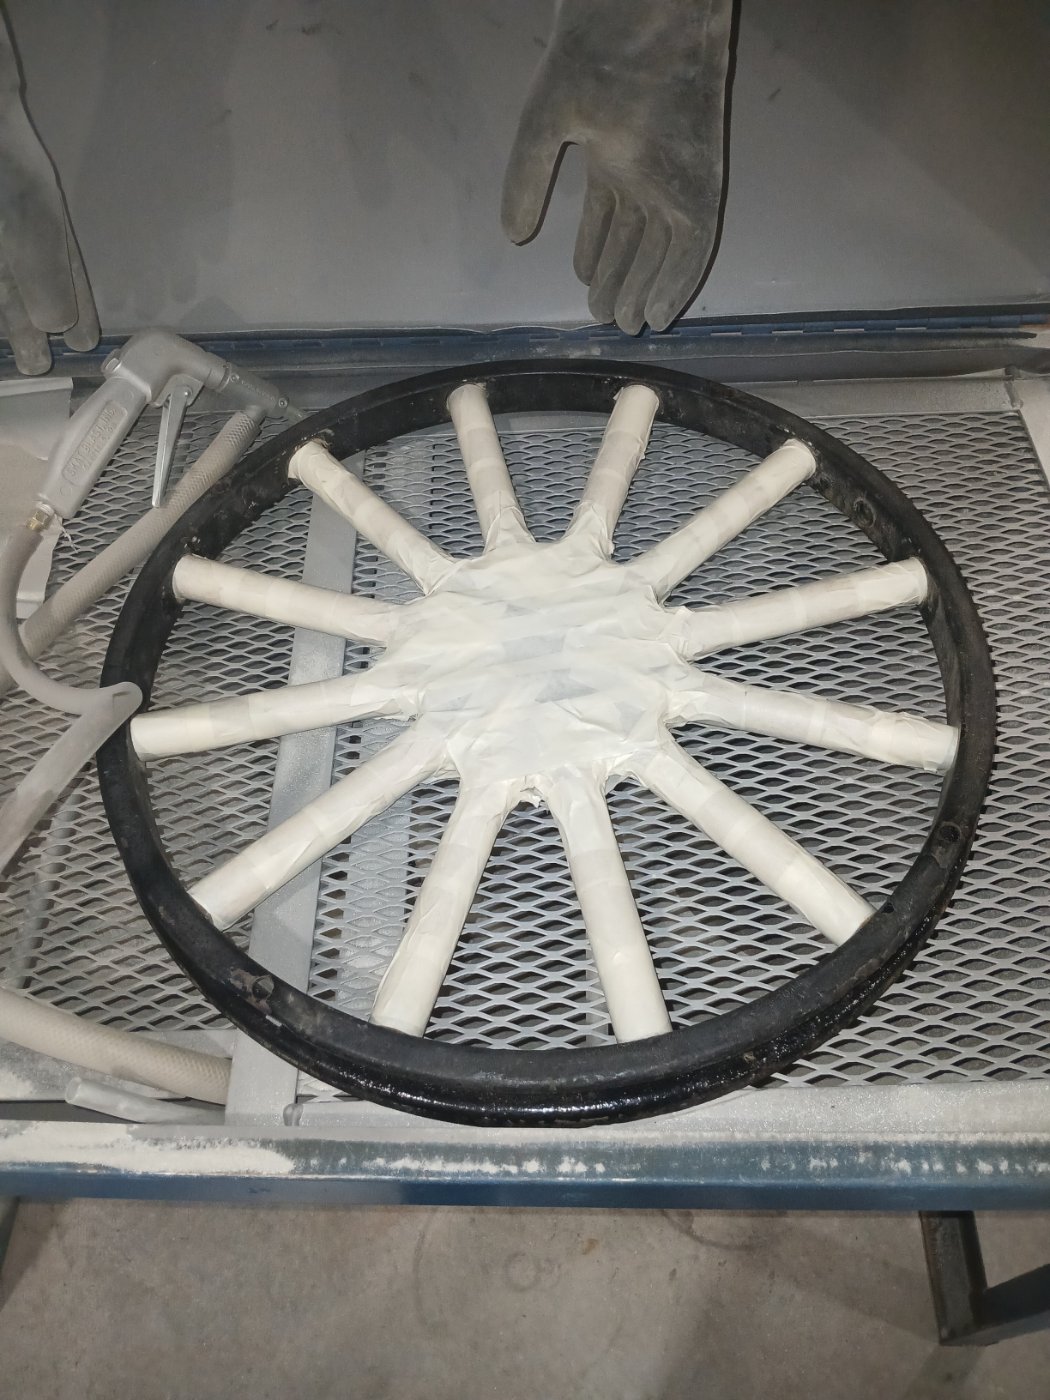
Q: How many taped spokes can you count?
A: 12